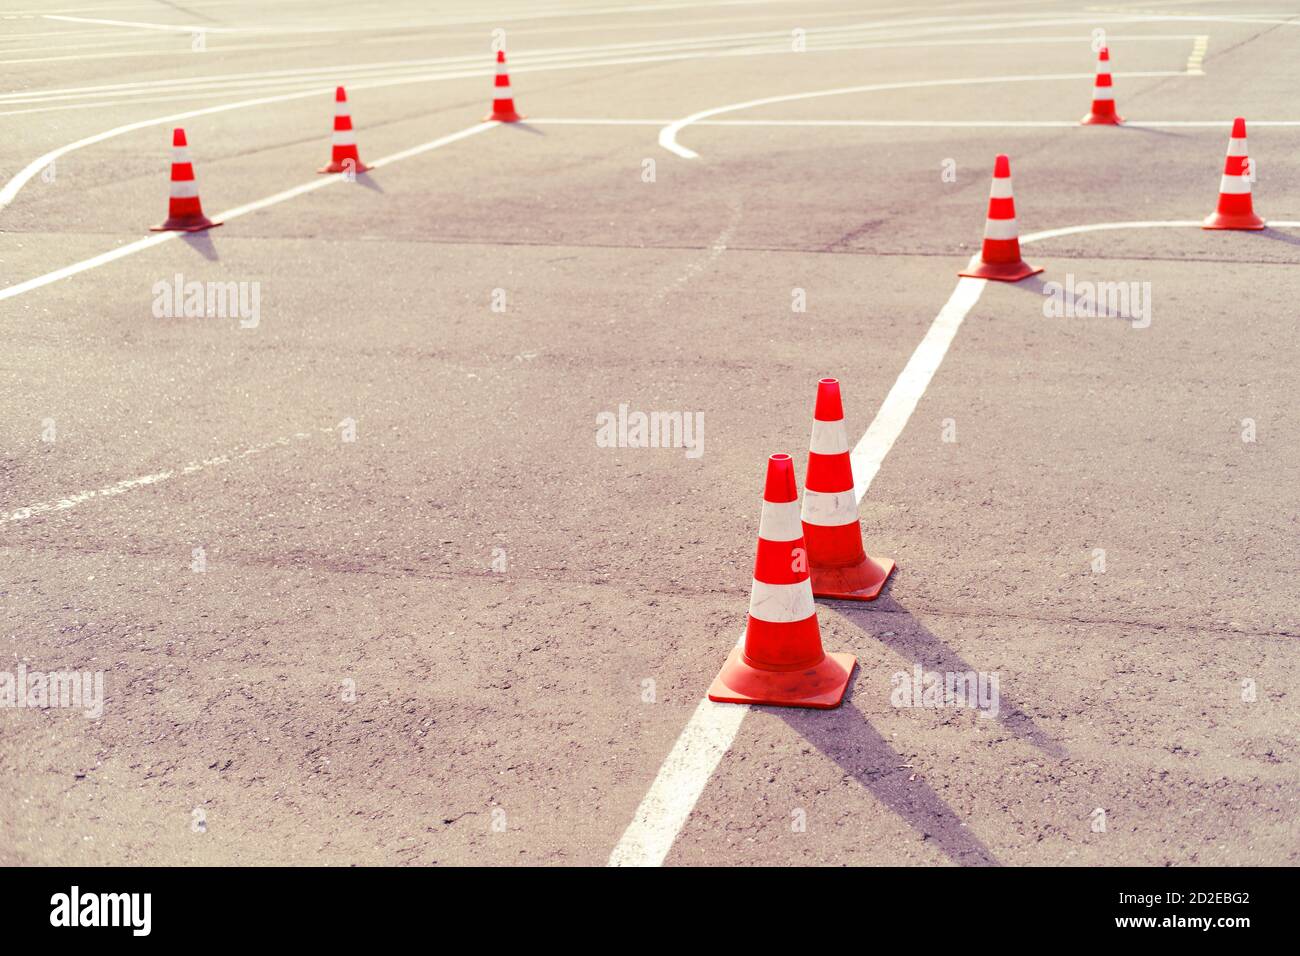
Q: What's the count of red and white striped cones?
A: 8